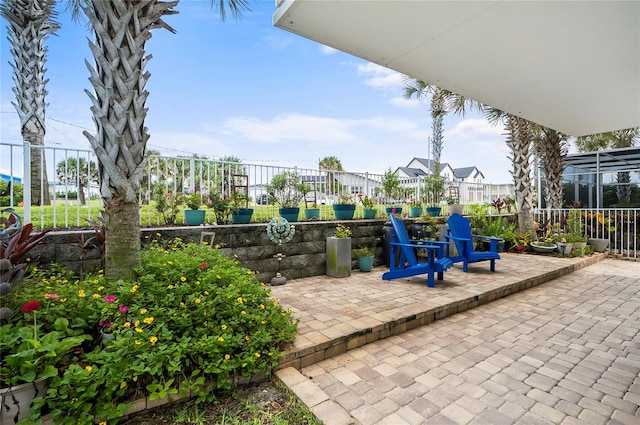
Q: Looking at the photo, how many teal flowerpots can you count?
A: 10